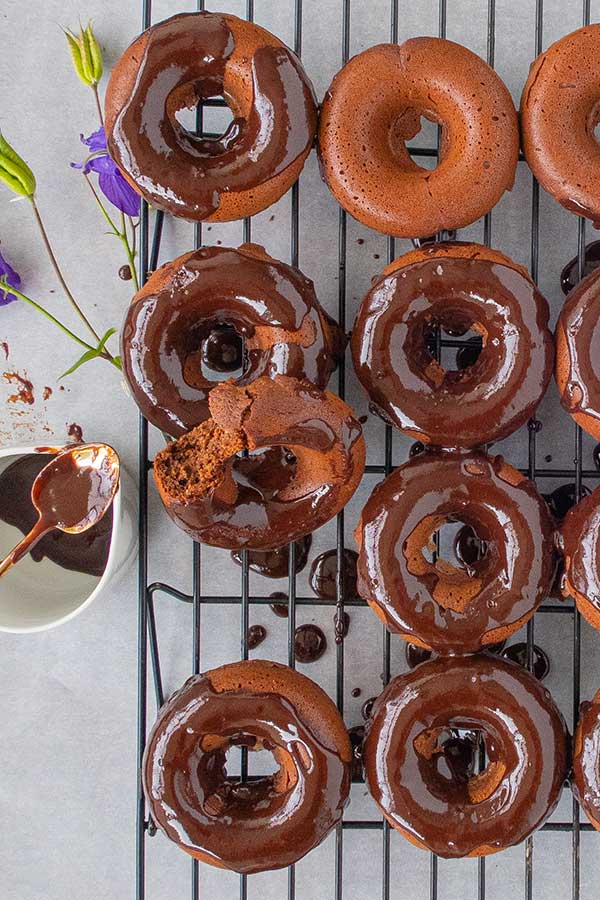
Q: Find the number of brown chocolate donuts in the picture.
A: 12